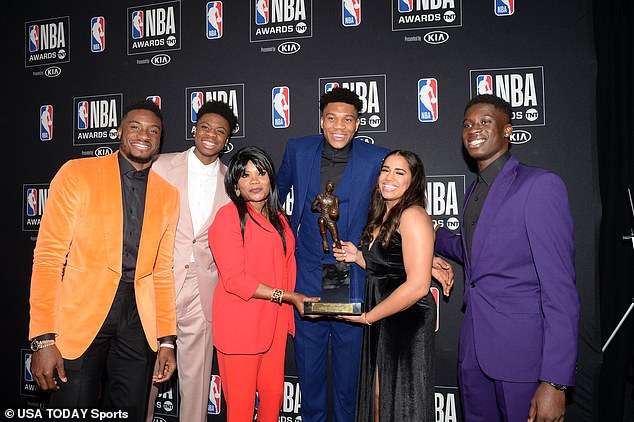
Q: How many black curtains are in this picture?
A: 1